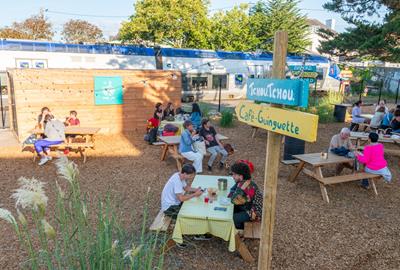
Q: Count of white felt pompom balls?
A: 0